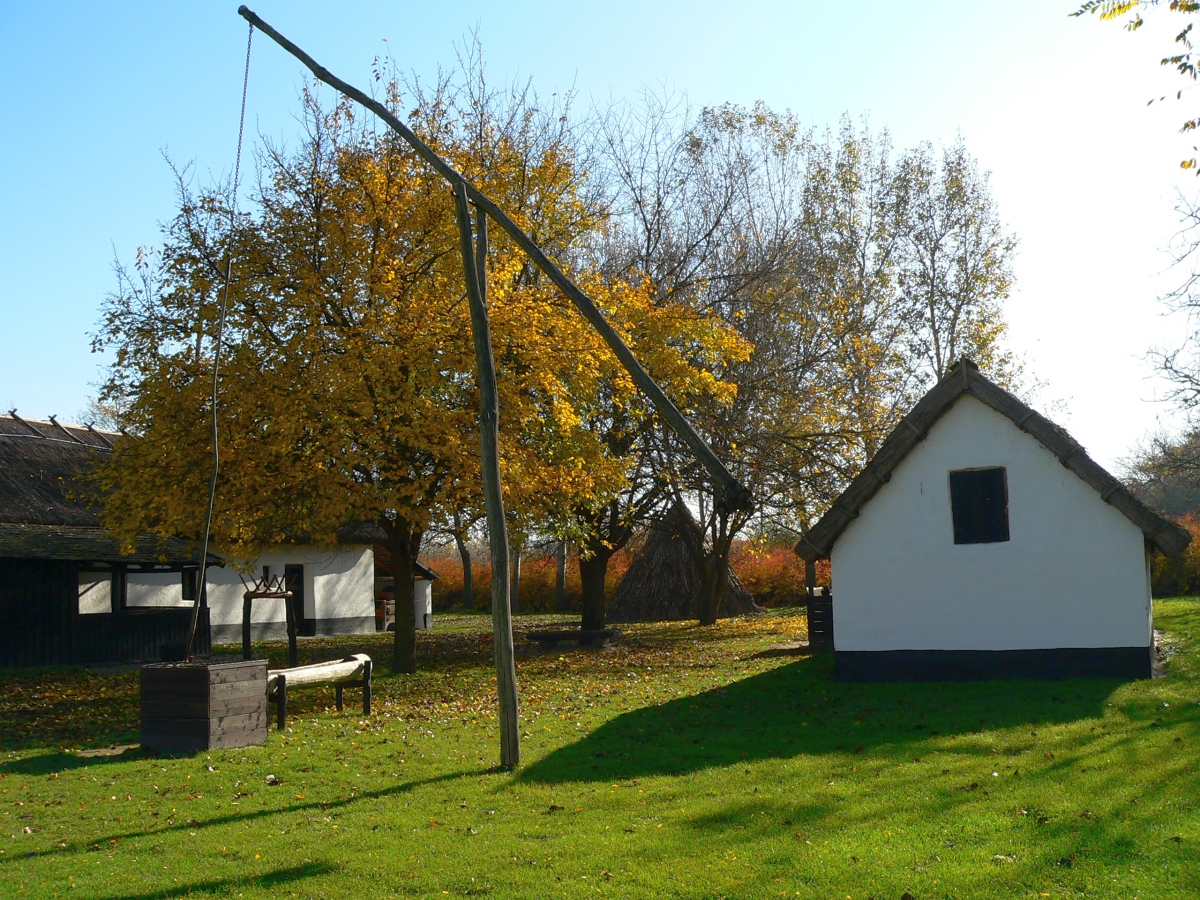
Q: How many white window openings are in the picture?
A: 2